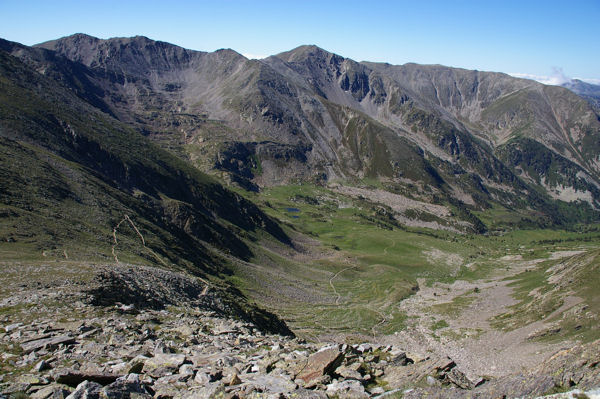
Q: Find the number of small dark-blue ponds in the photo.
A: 2